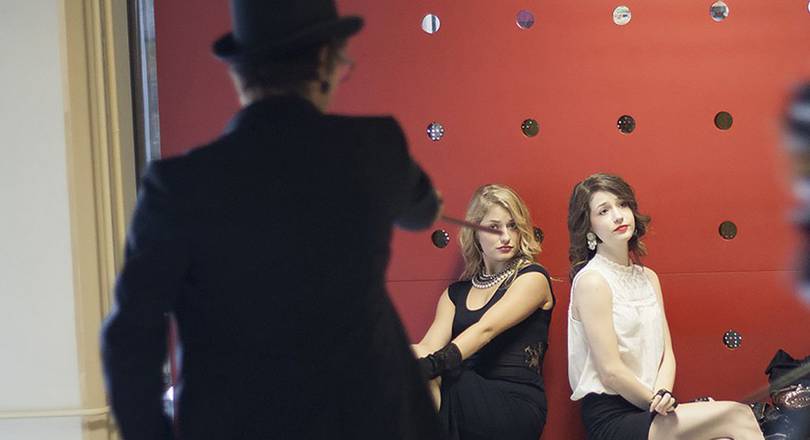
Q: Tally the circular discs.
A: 12